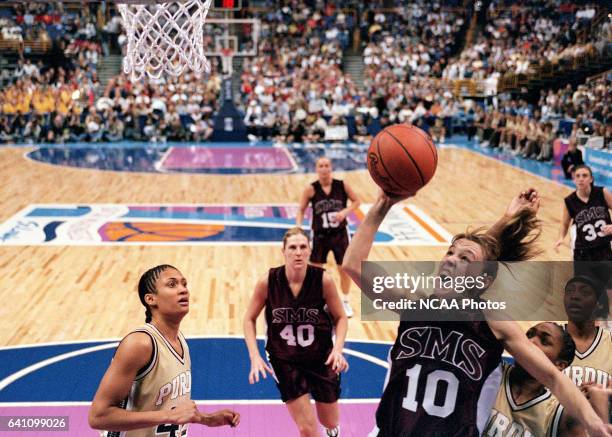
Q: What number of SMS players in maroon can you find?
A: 4